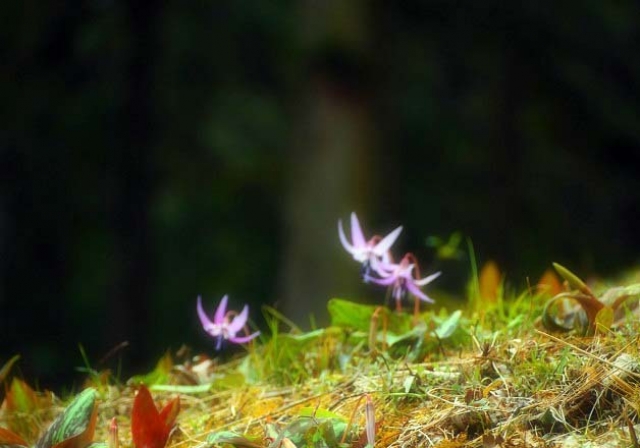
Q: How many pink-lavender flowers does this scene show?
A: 3